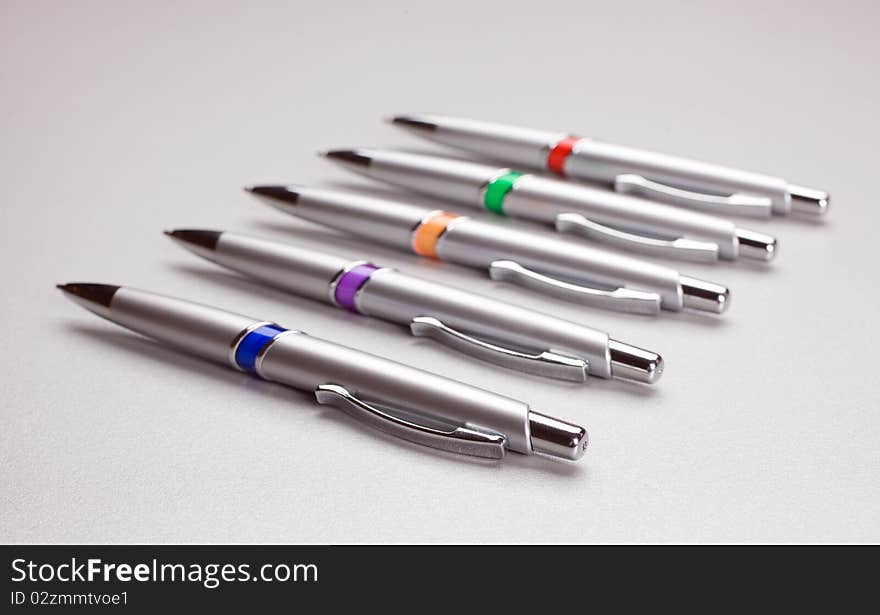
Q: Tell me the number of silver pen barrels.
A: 5